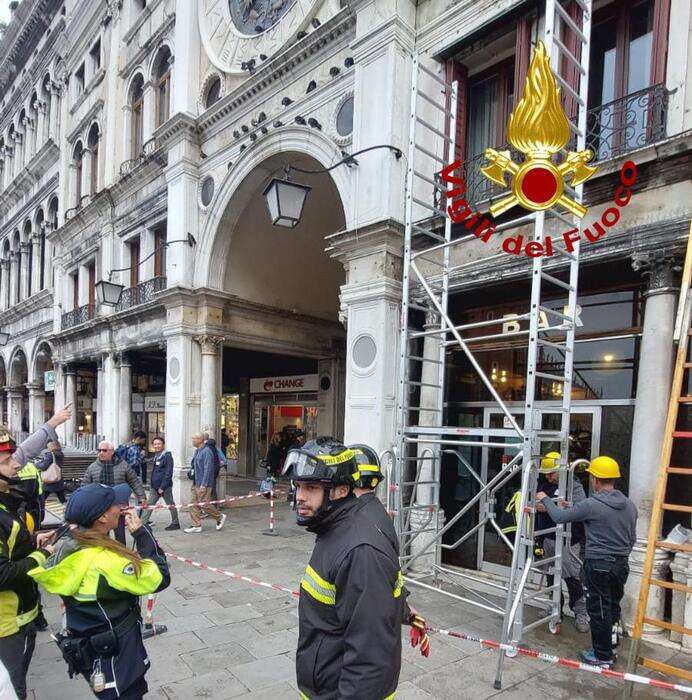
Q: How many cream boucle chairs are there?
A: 0